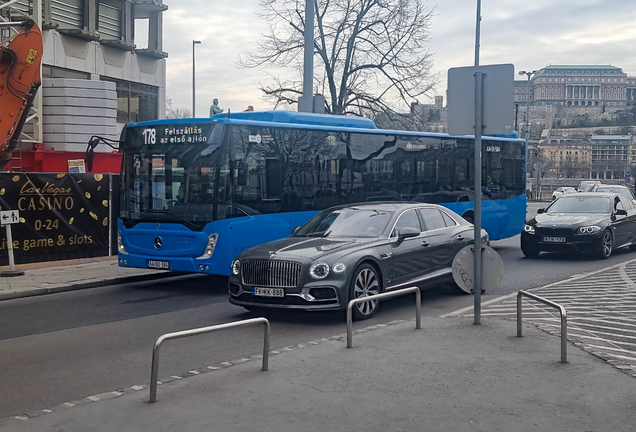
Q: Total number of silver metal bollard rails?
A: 3